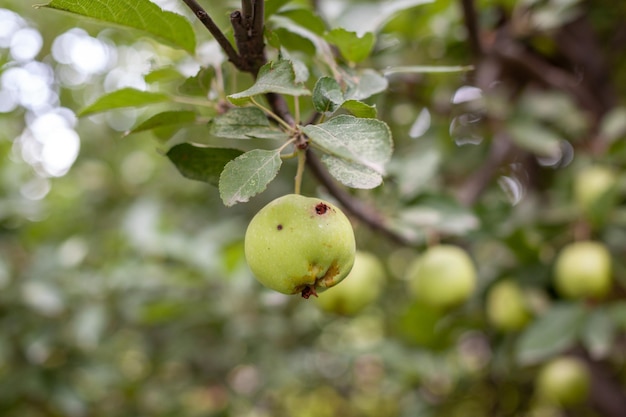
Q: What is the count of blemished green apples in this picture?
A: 1